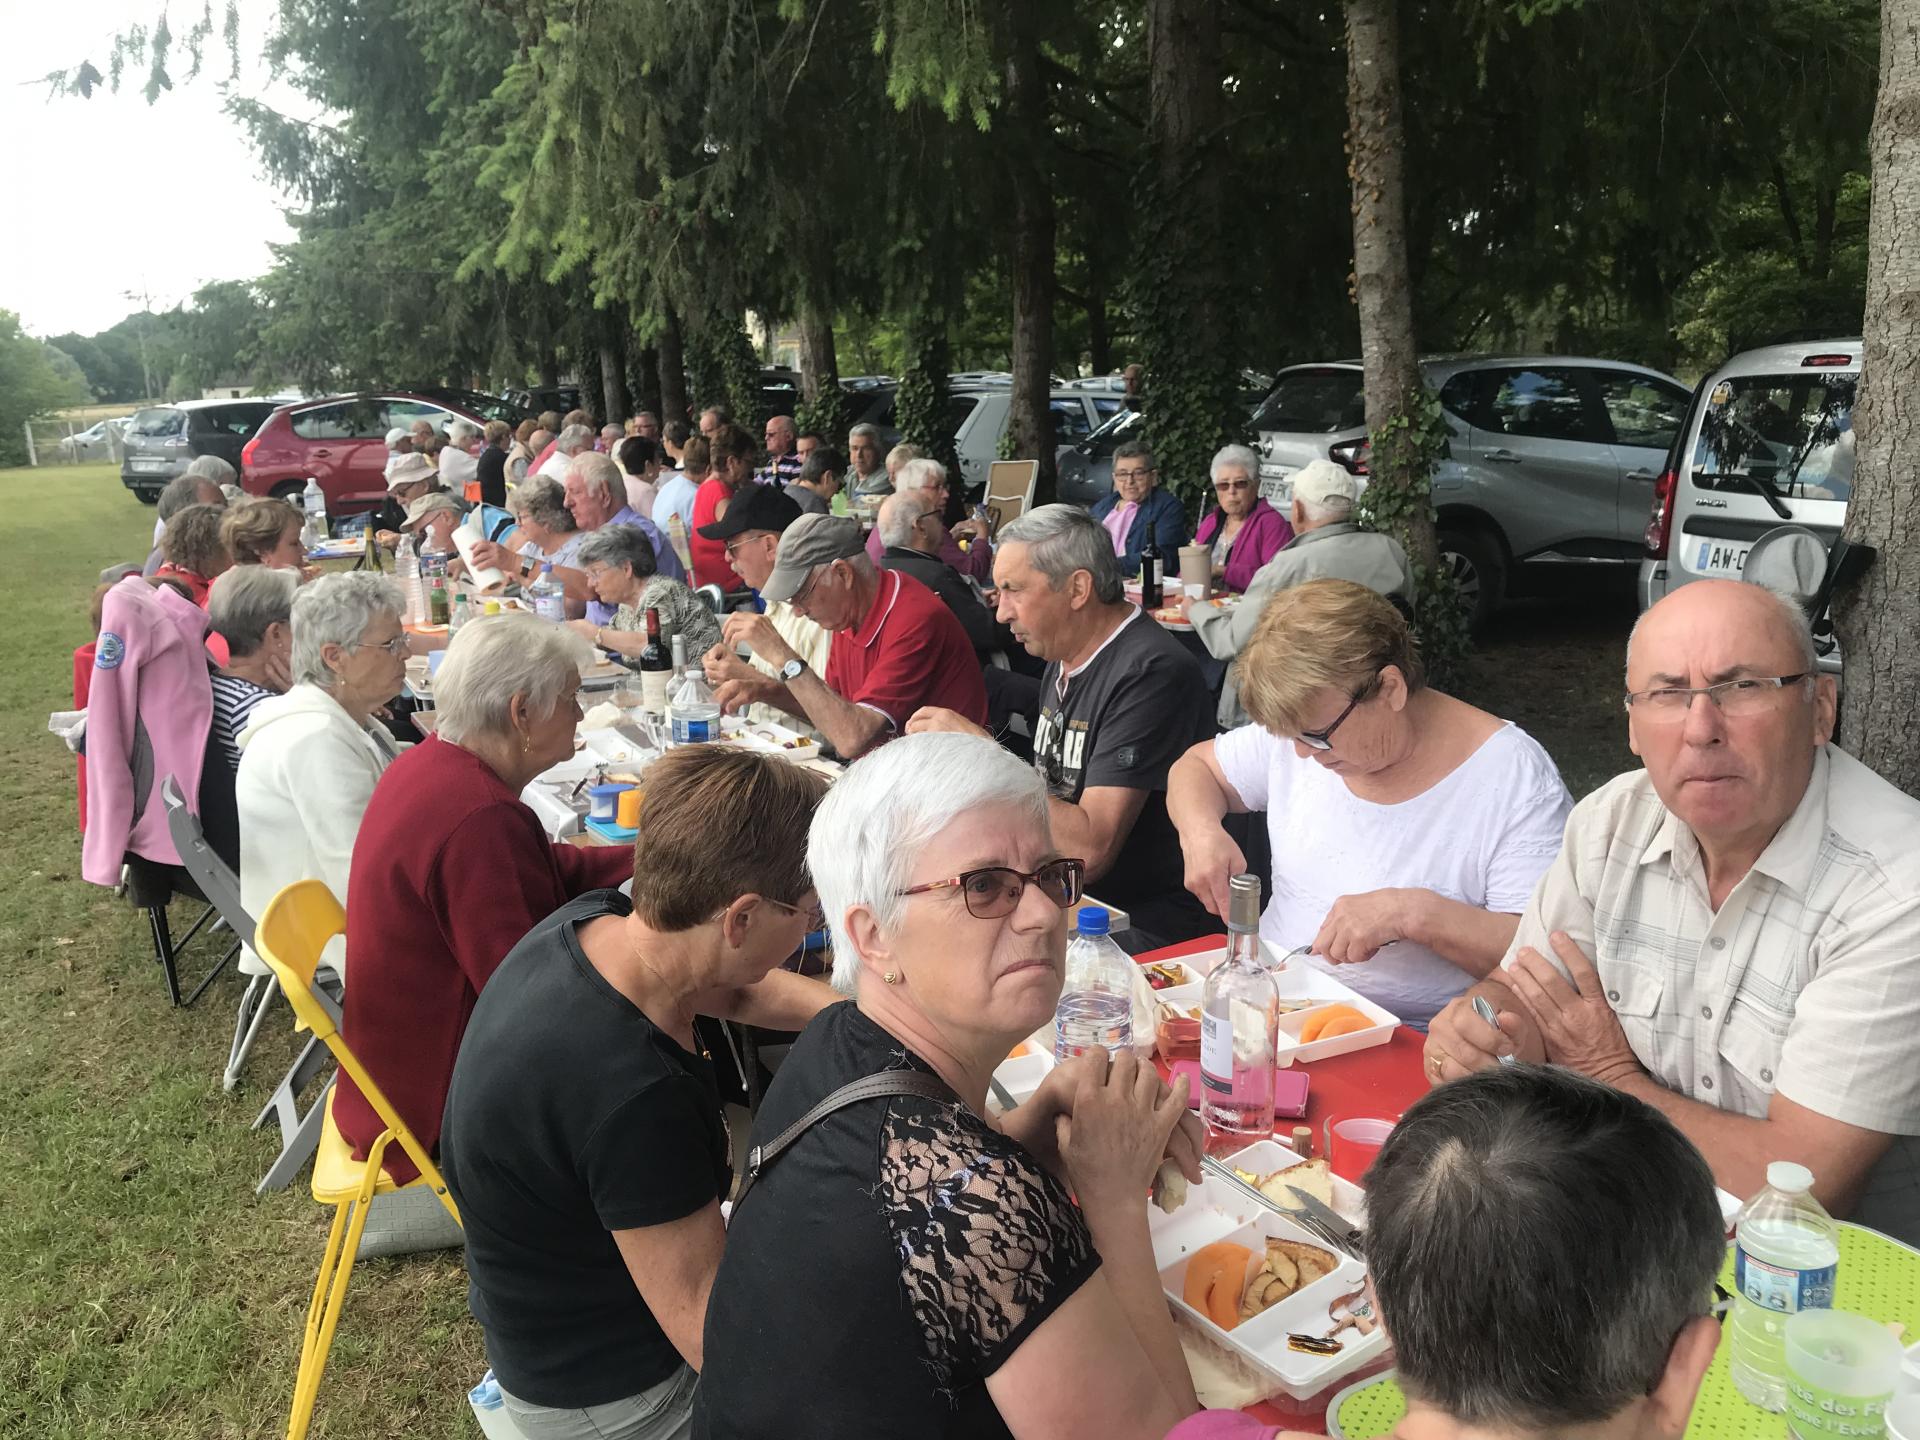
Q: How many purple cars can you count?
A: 0